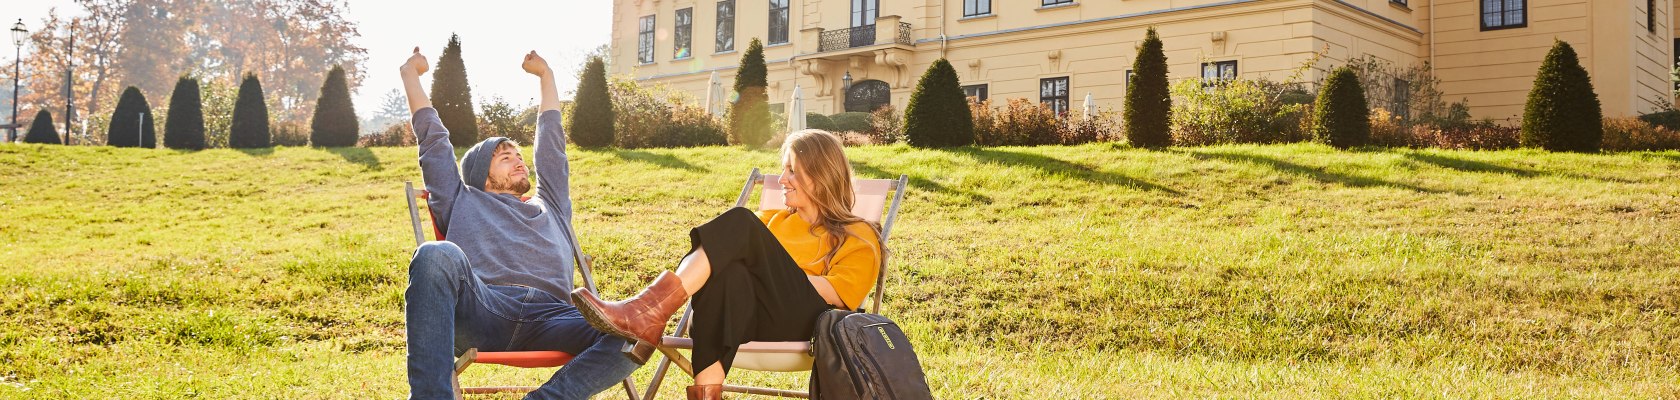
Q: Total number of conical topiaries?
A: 12